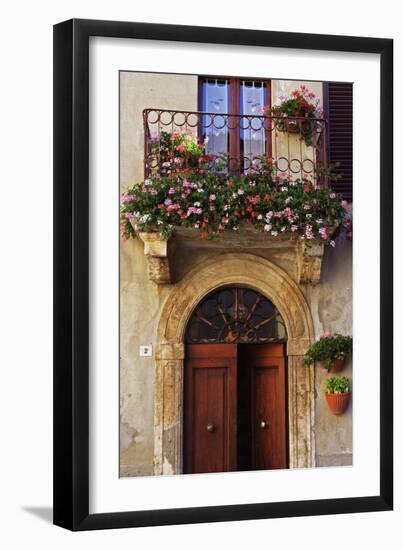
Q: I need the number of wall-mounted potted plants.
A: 2